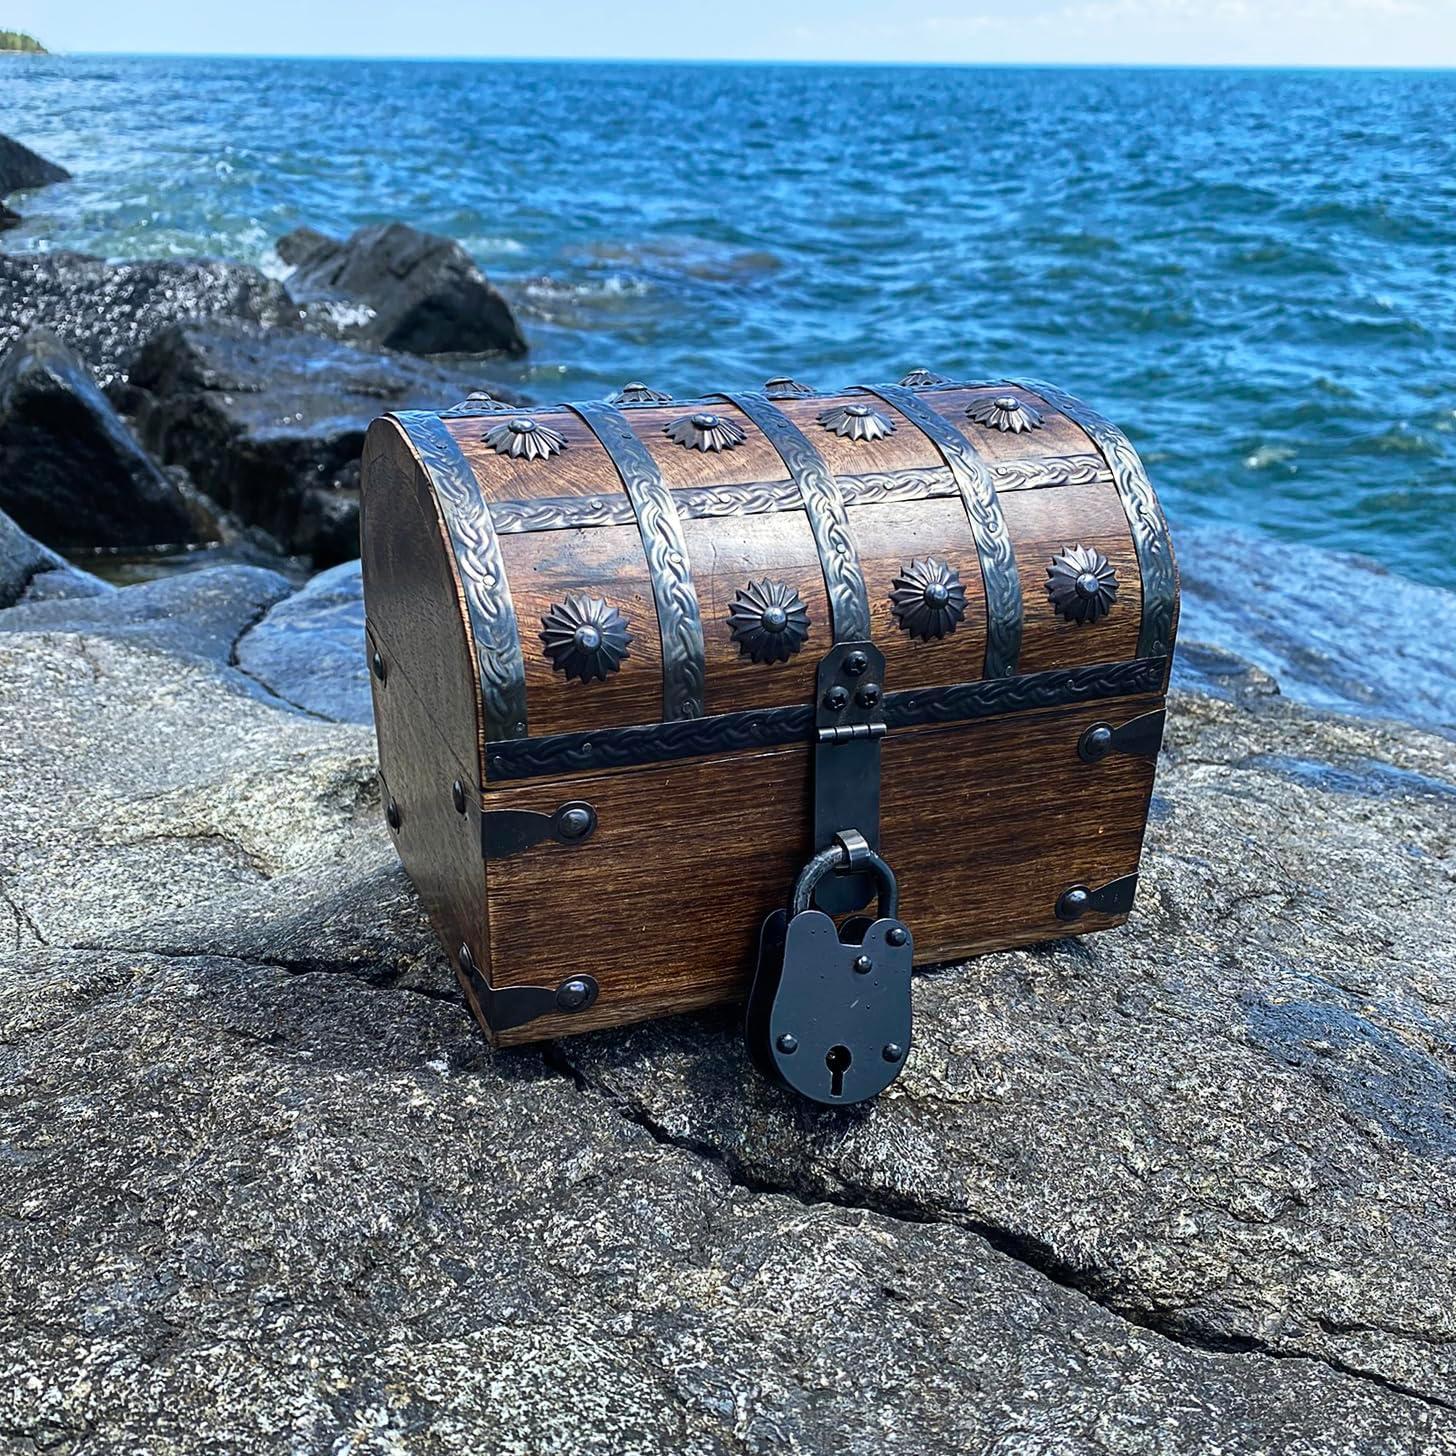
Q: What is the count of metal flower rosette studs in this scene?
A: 12